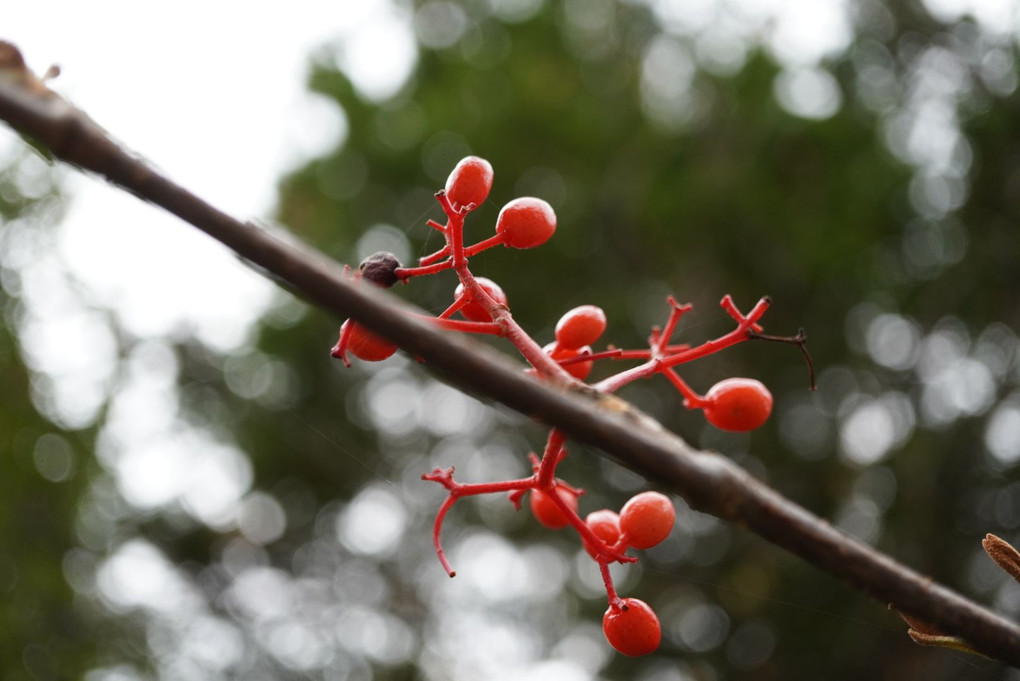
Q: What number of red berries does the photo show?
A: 11